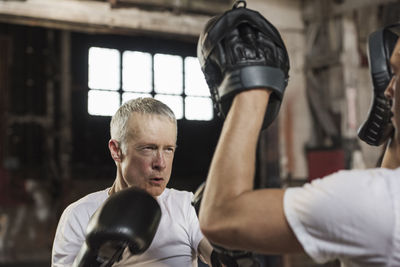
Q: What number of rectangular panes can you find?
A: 8